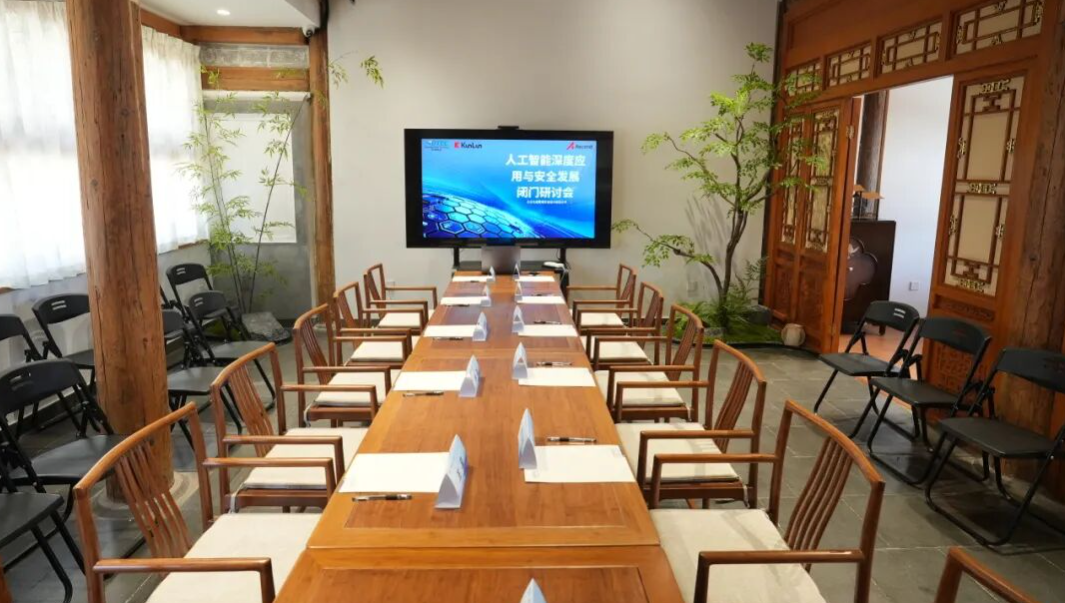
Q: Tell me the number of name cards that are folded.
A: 11